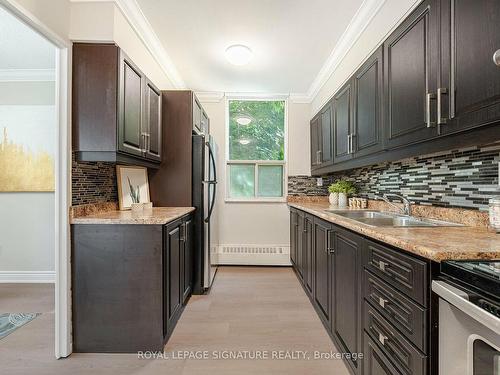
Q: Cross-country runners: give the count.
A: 0